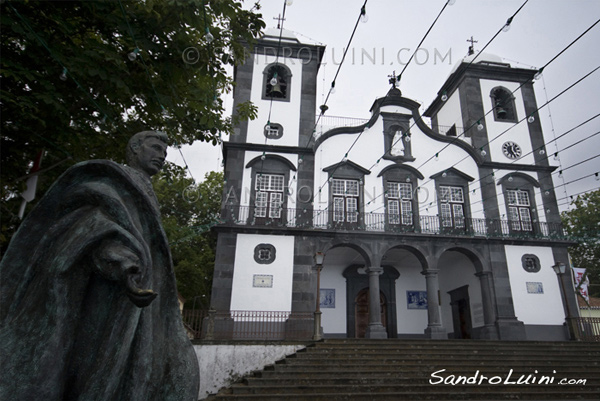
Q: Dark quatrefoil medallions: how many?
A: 3